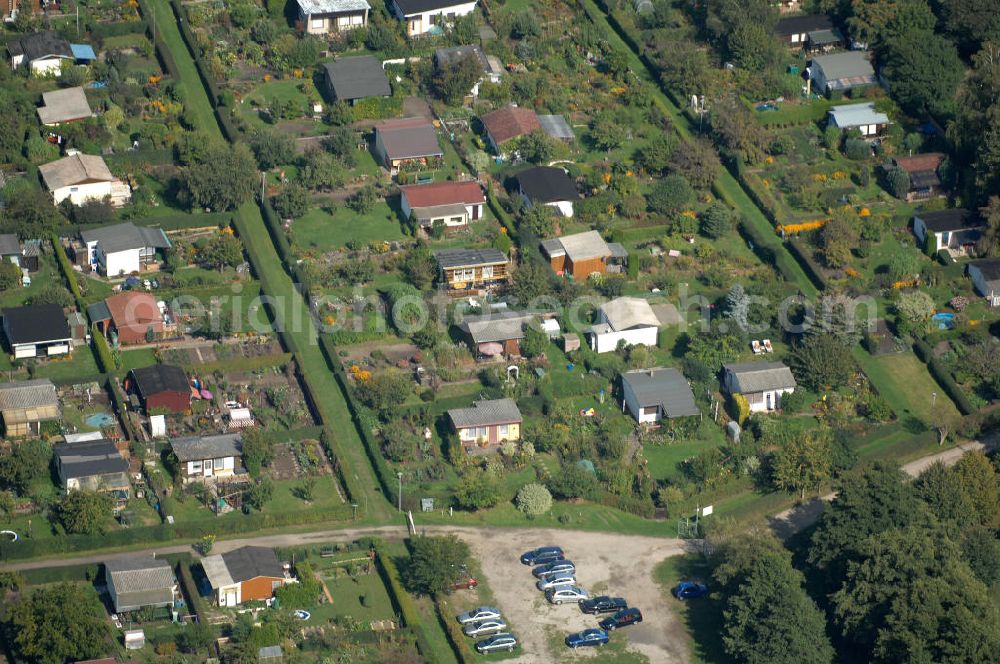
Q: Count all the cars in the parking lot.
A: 12